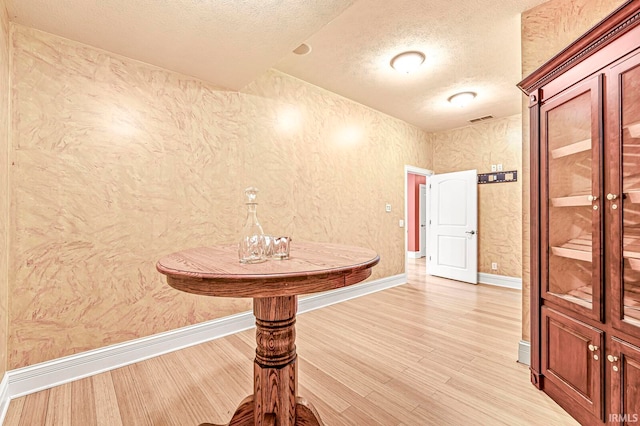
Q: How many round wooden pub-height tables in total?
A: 1